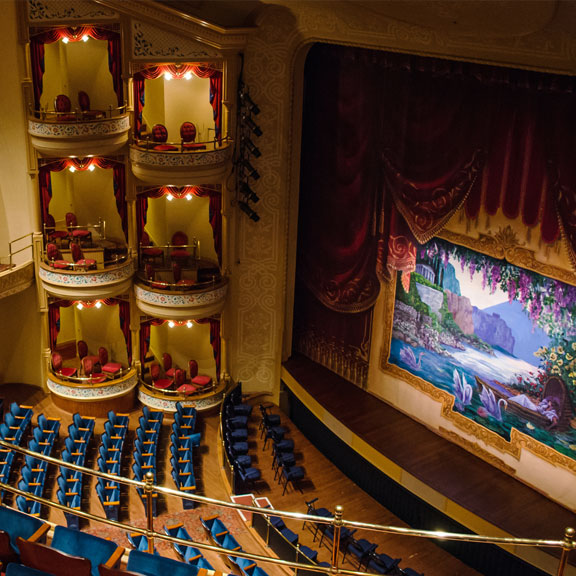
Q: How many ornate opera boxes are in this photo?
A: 6